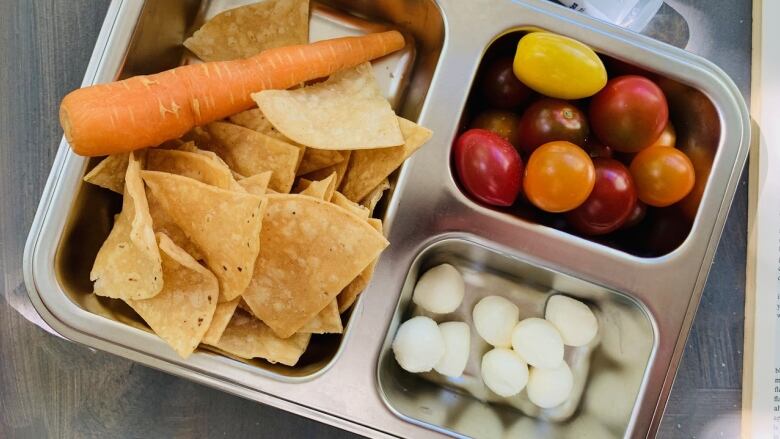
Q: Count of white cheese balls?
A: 8